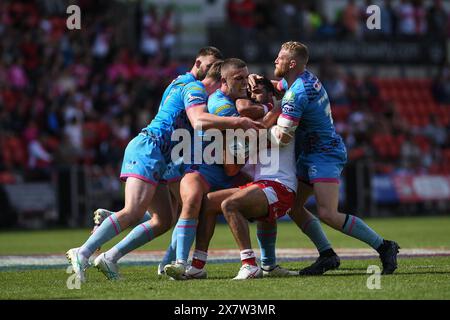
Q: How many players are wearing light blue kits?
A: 4